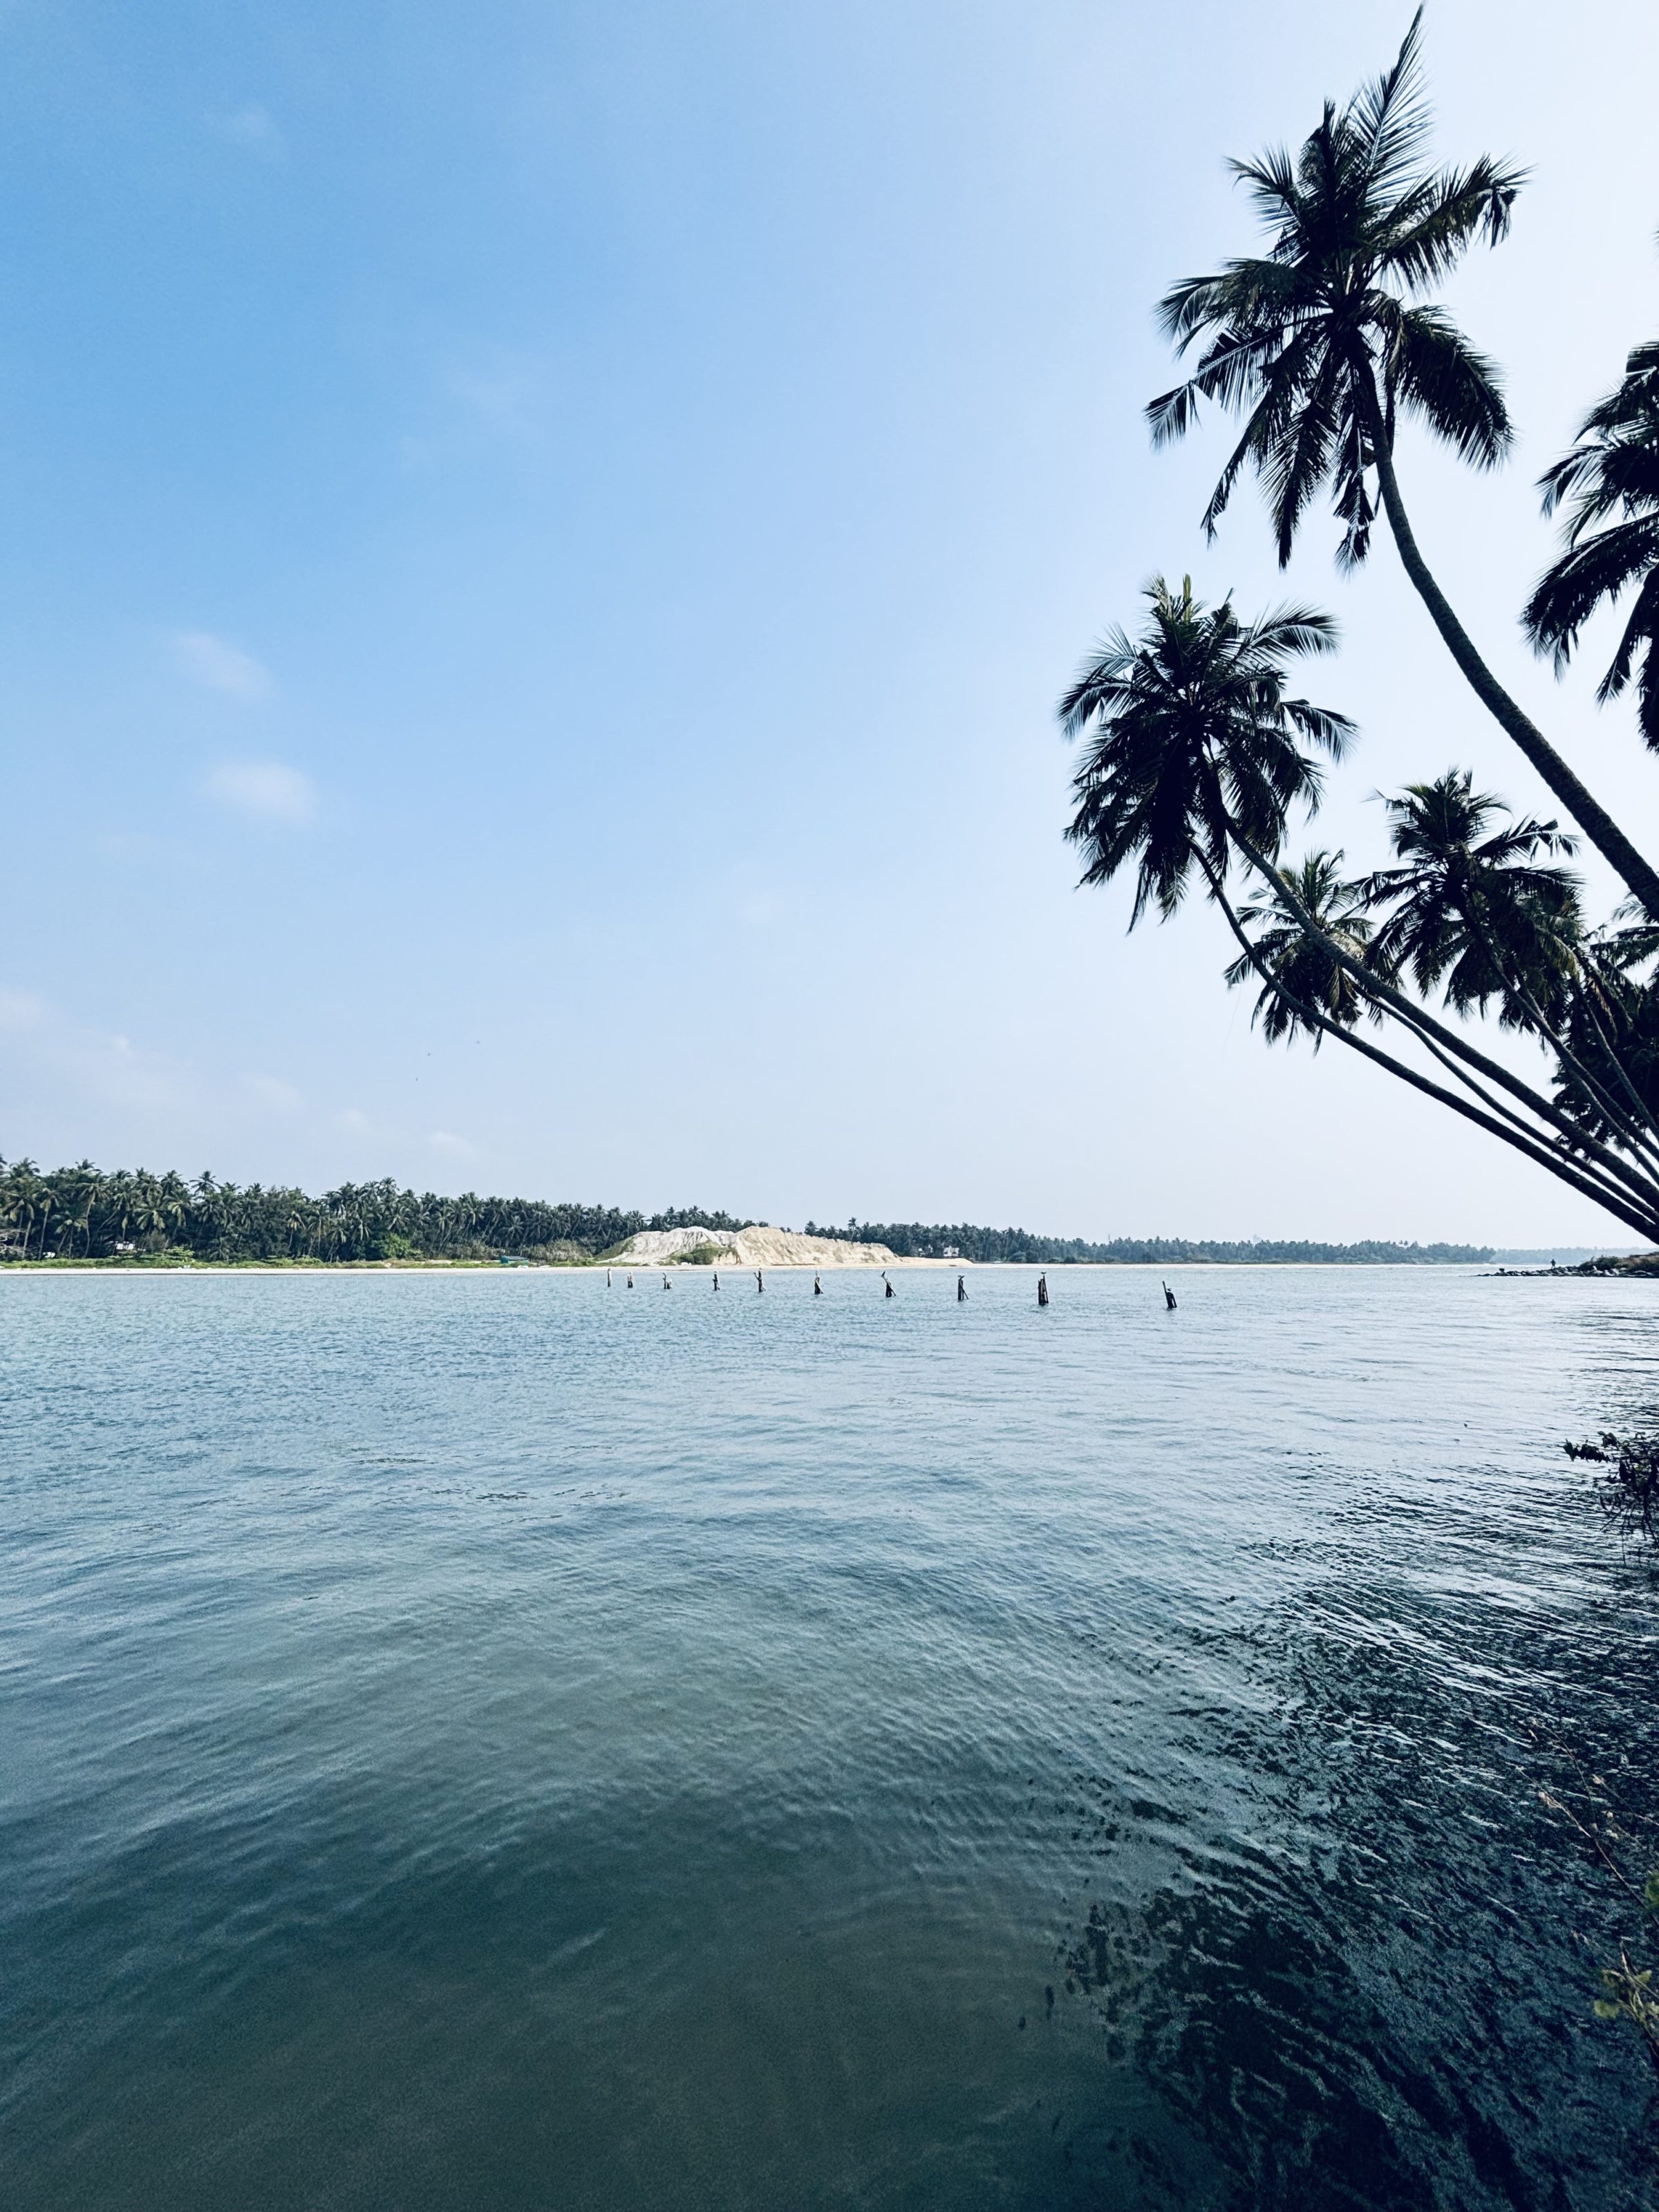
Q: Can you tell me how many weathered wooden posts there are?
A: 10